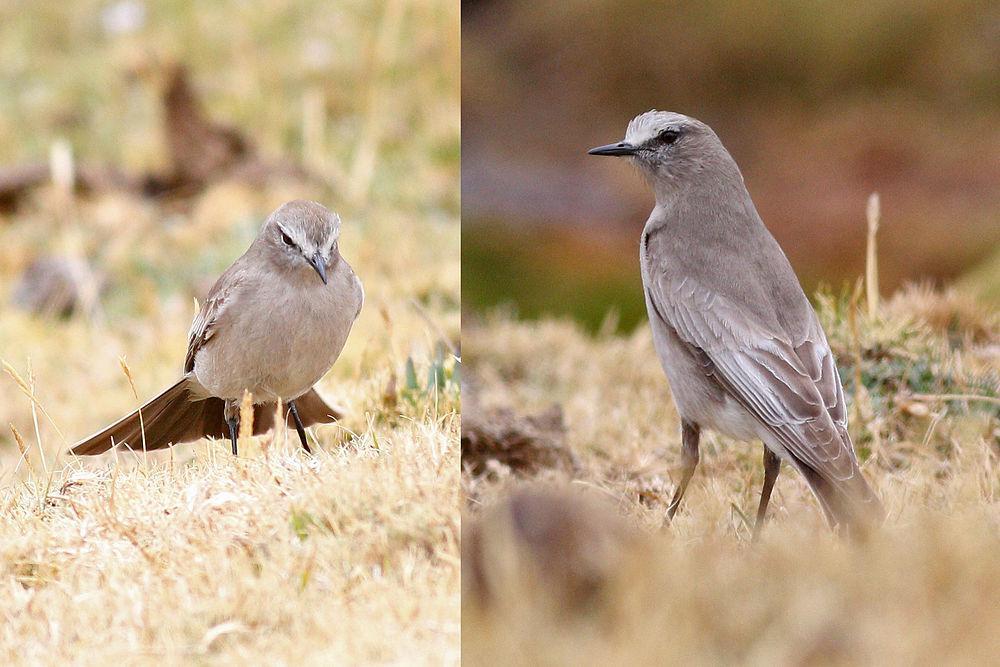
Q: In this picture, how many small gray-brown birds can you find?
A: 2